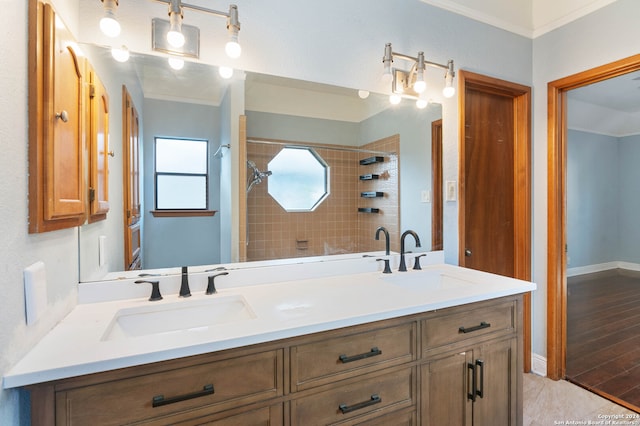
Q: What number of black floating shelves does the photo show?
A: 4